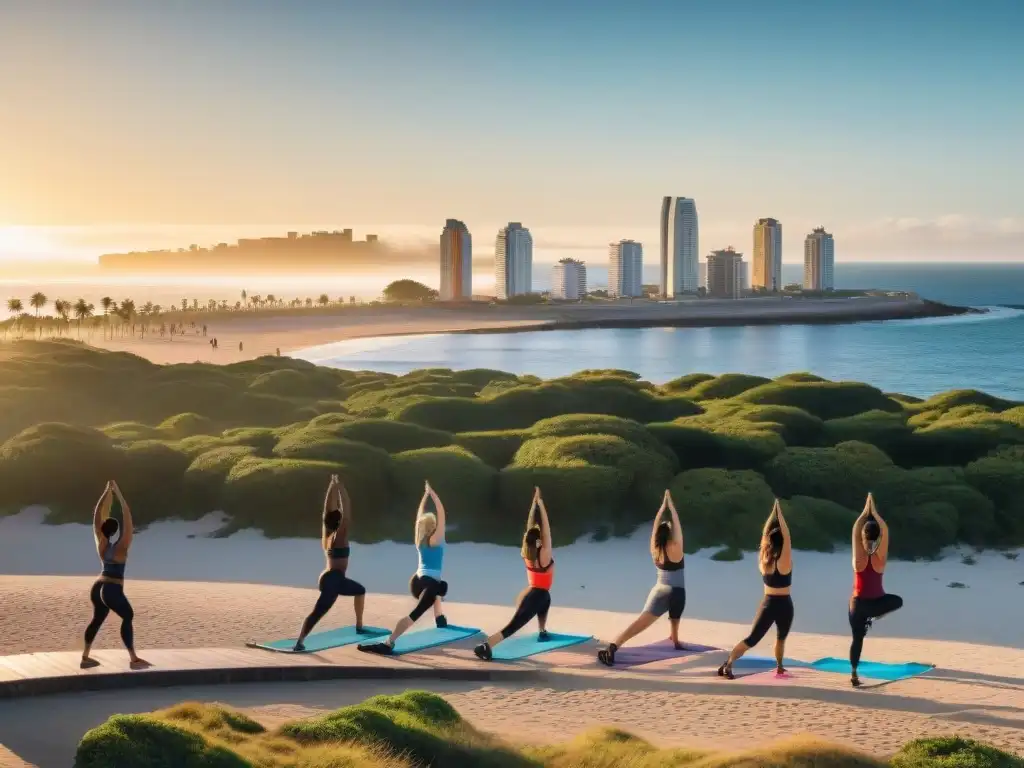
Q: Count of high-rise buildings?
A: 8